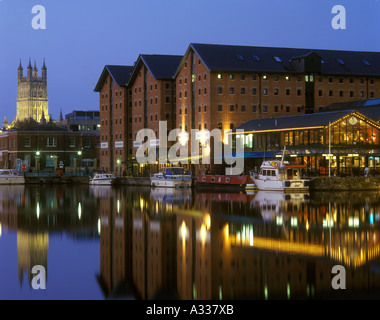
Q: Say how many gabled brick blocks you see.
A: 3